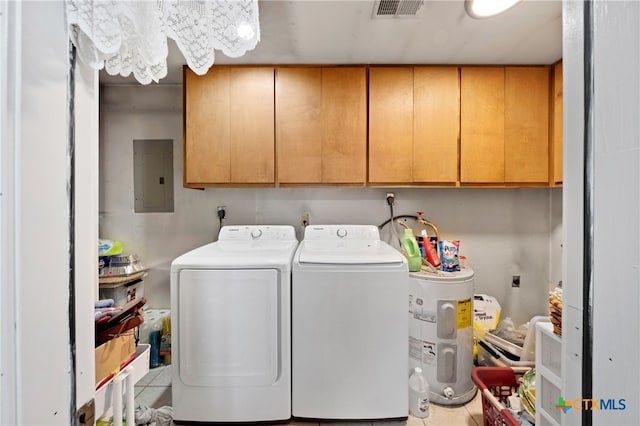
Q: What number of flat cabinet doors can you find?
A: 8